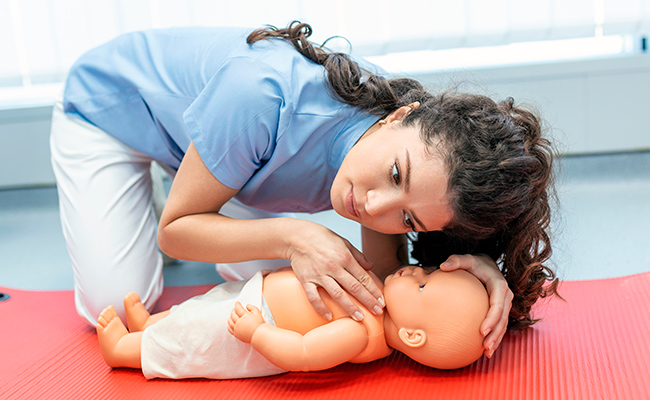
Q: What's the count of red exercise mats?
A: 1